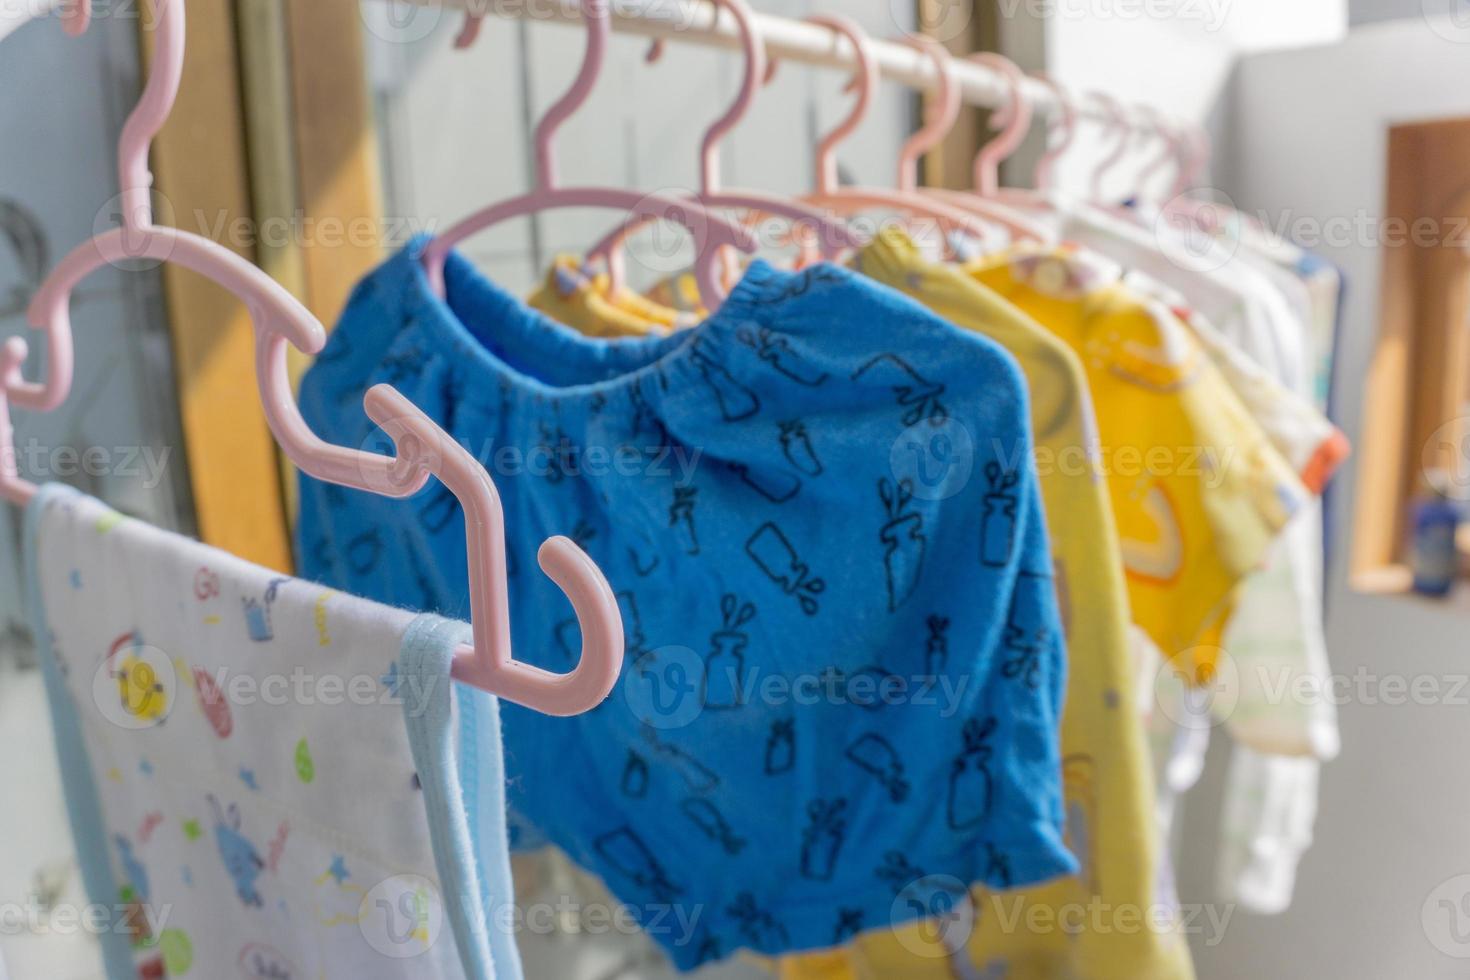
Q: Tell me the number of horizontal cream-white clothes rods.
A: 1